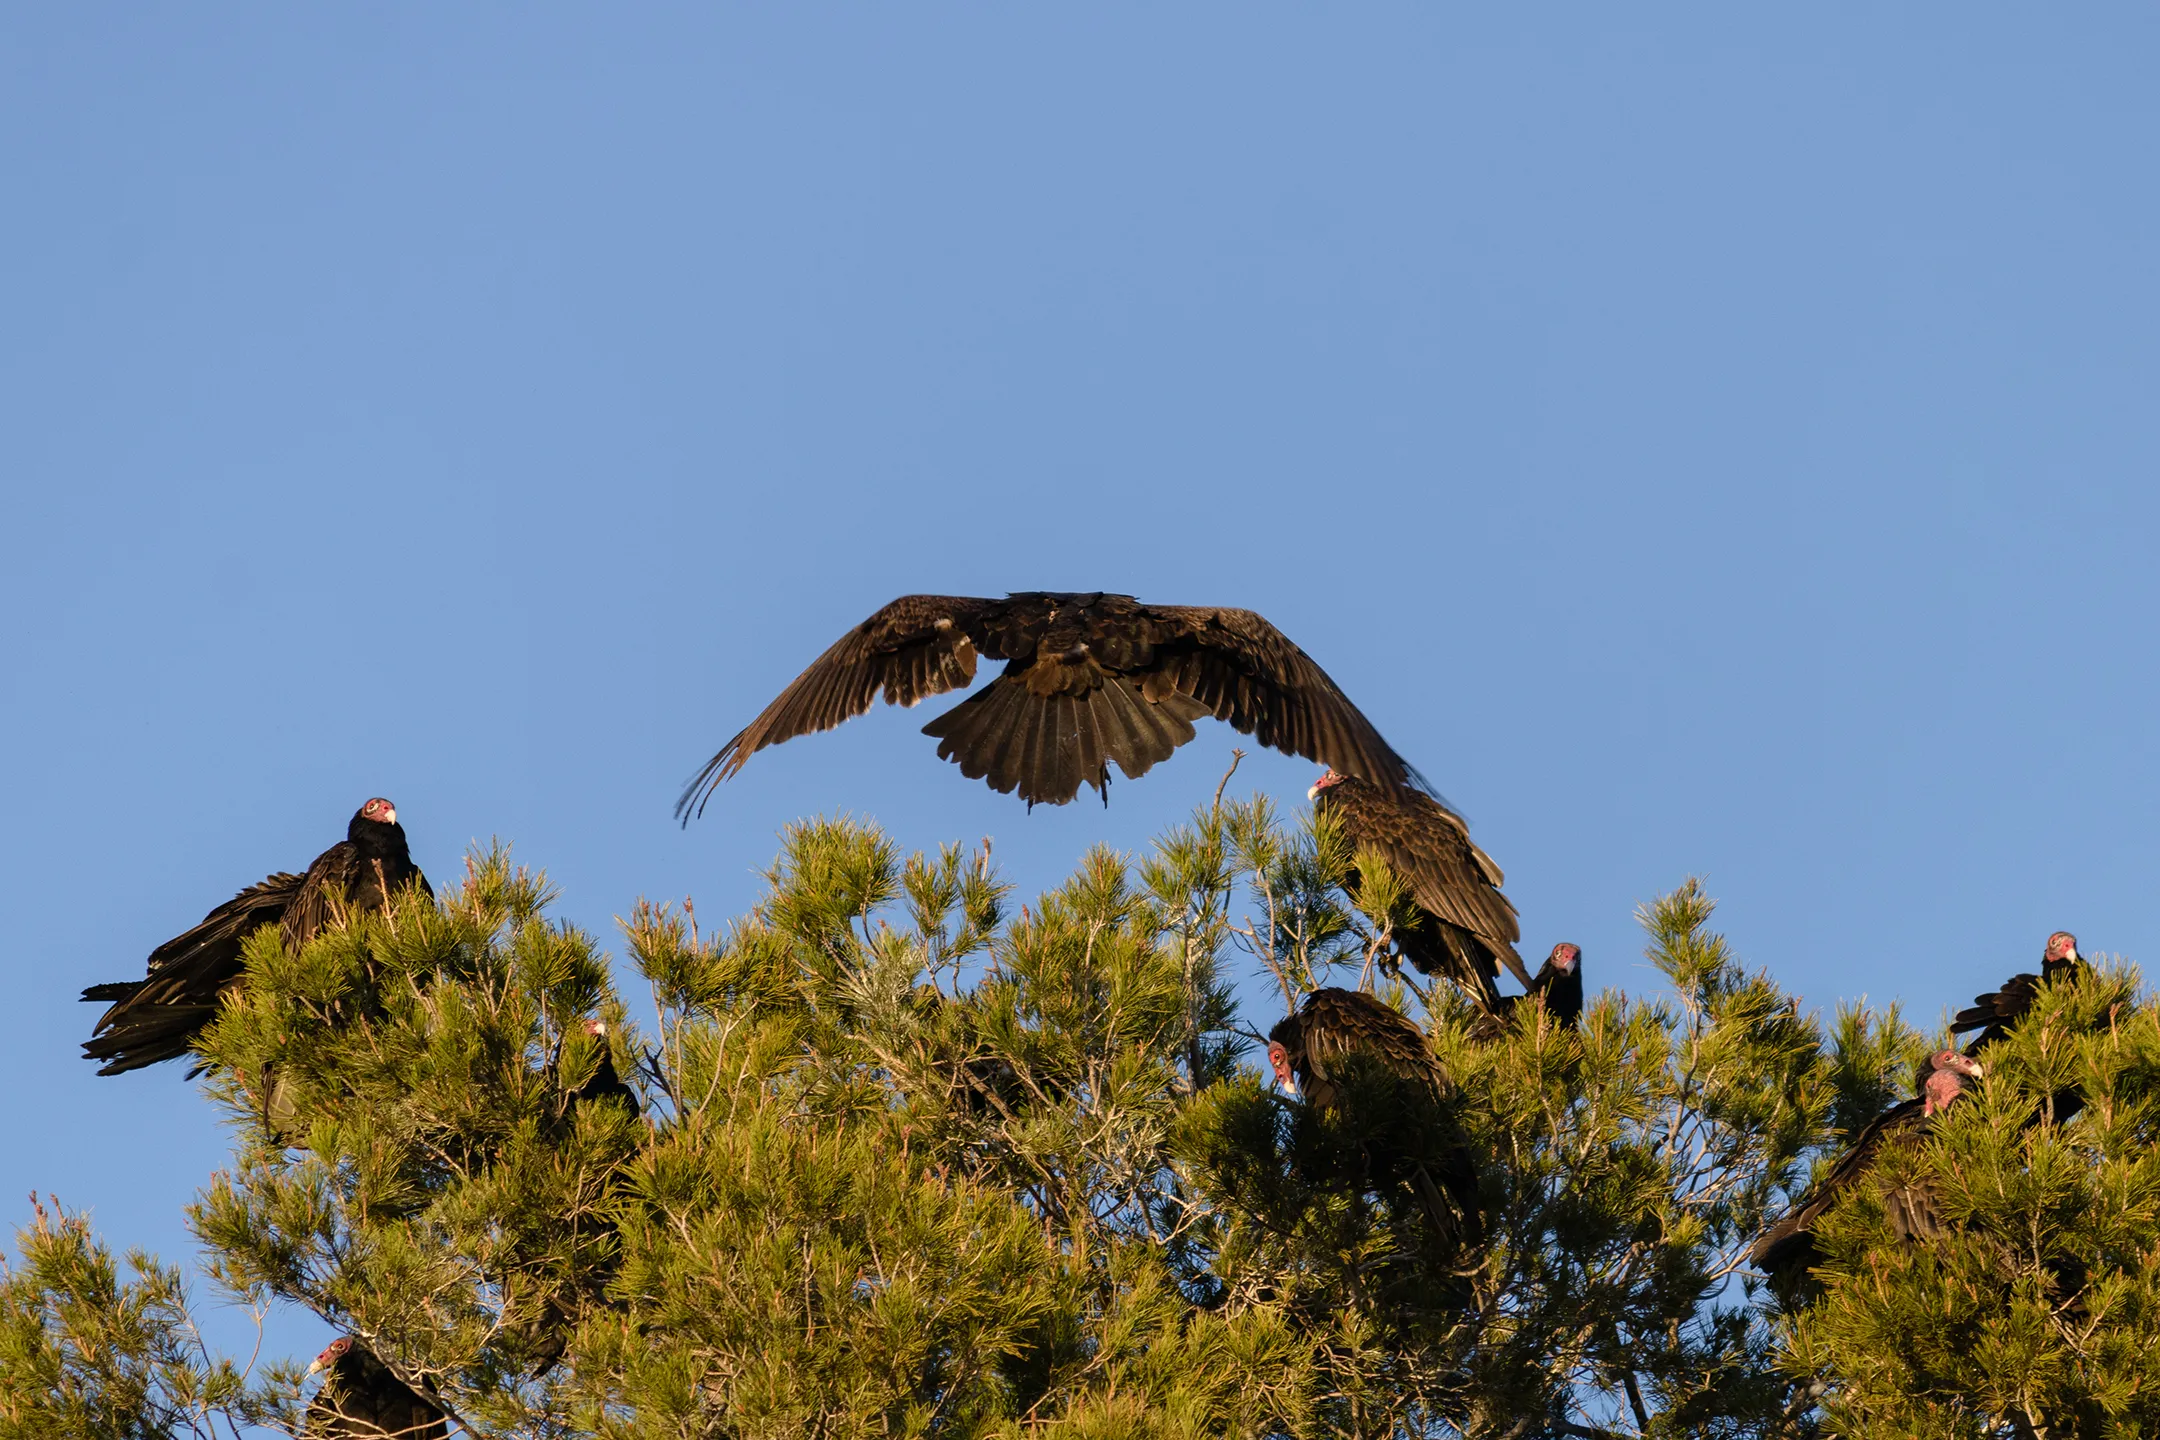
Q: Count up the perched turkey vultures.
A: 9